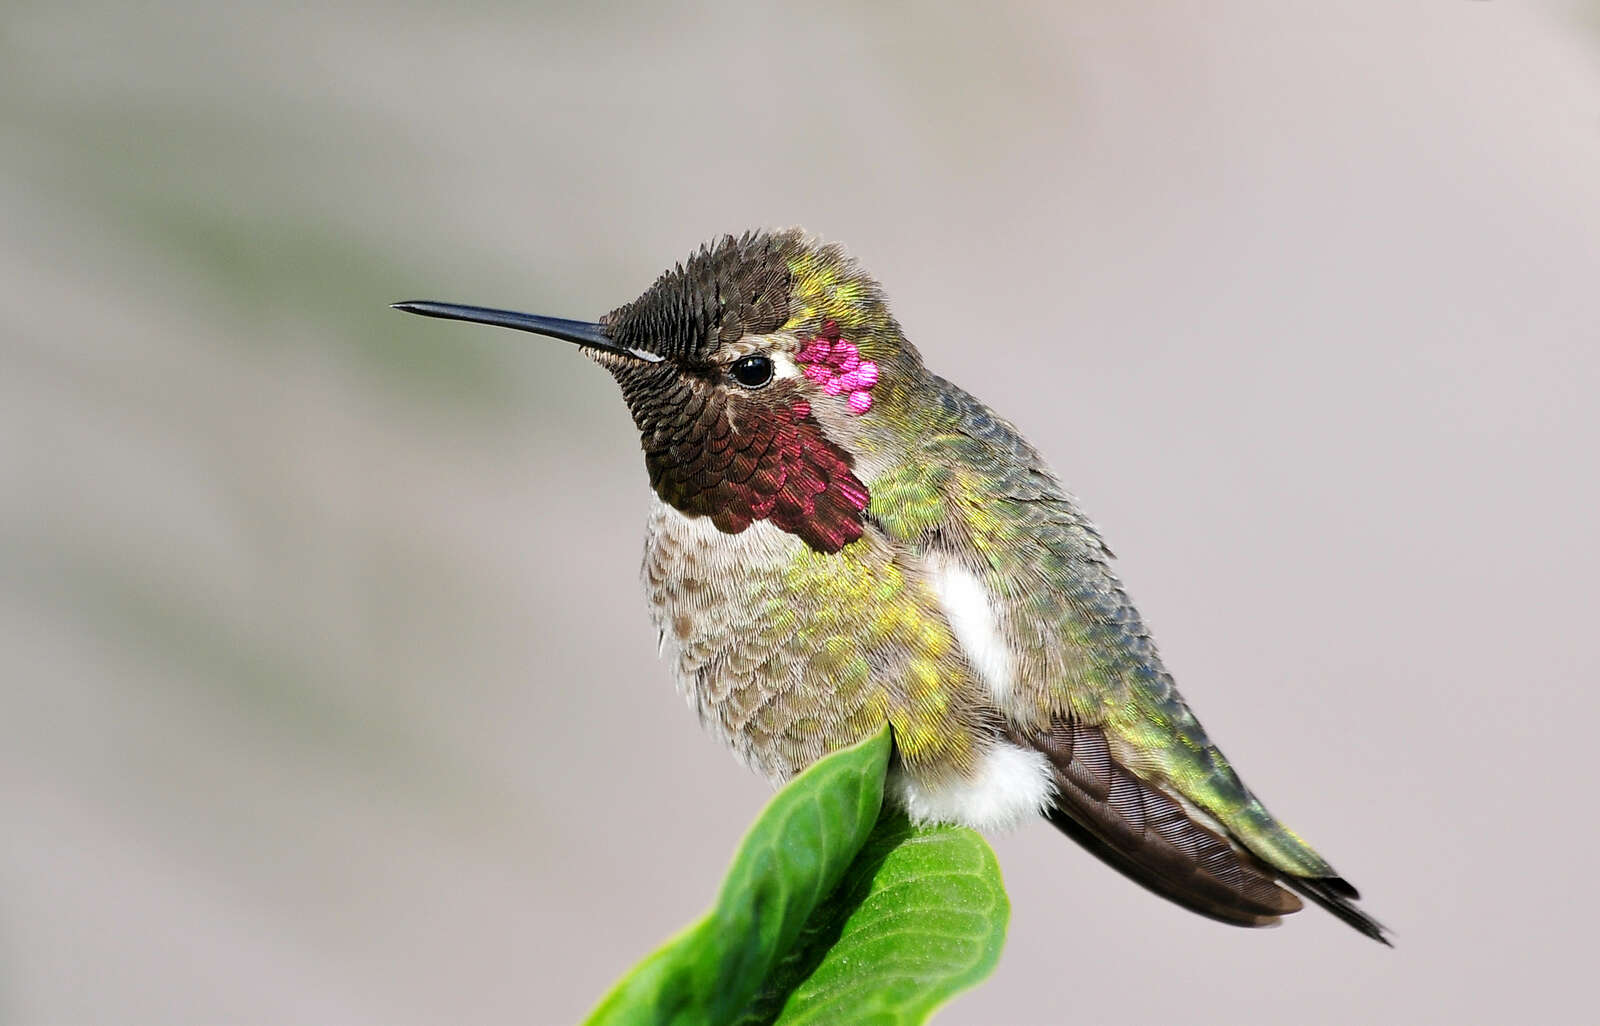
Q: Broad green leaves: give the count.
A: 2